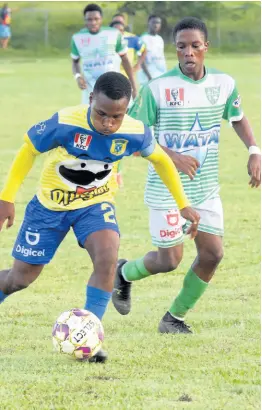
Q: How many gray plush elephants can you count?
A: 0